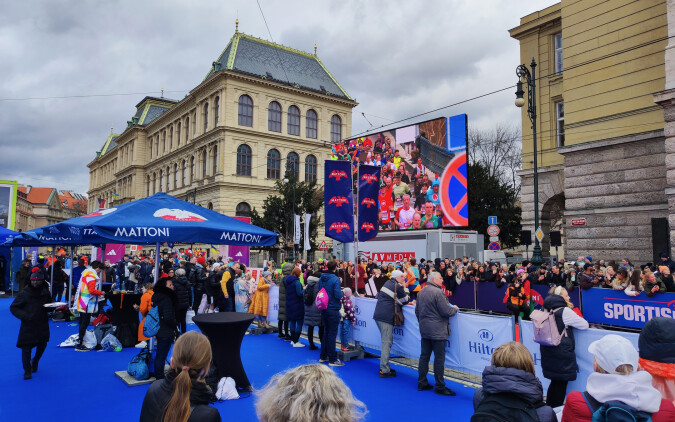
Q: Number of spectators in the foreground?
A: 5